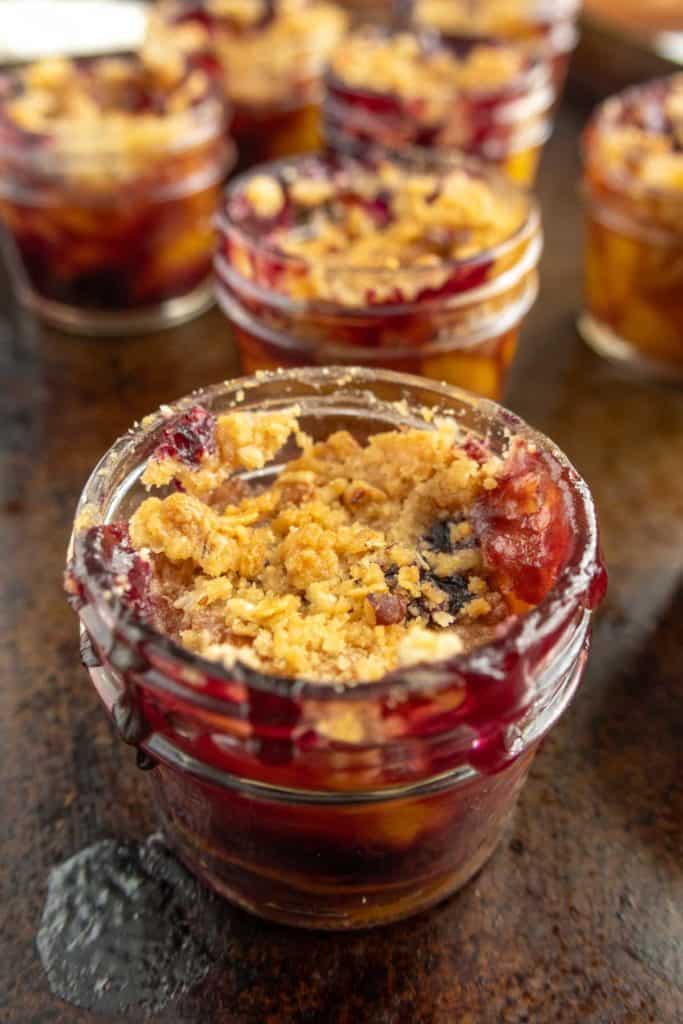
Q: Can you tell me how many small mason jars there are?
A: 7